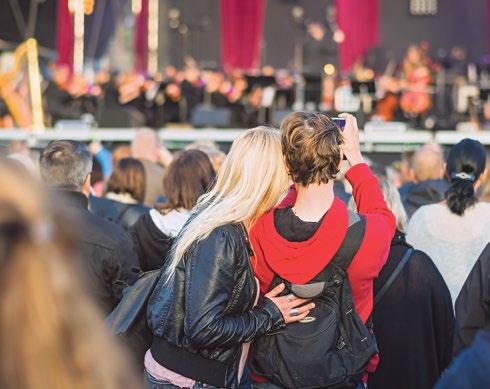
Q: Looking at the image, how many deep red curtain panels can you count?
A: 4